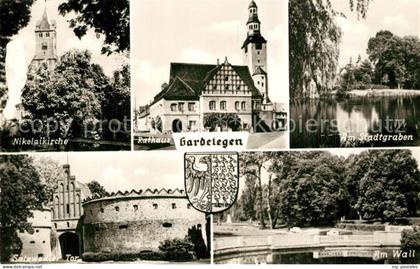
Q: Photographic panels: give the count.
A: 5